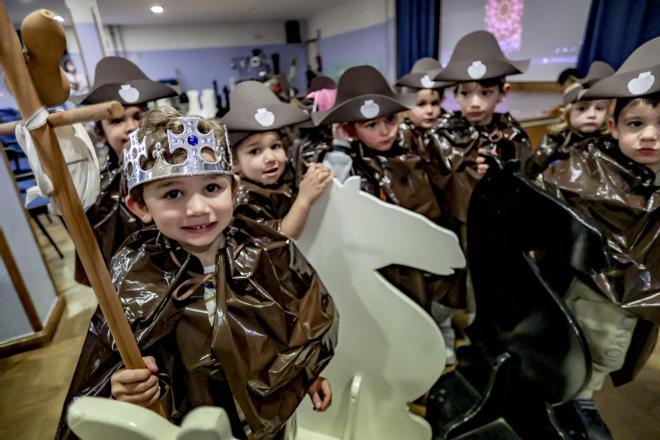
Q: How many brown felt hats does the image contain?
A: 7